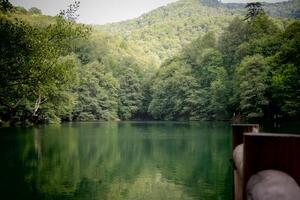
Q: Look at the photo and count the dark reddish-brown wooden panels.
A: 2